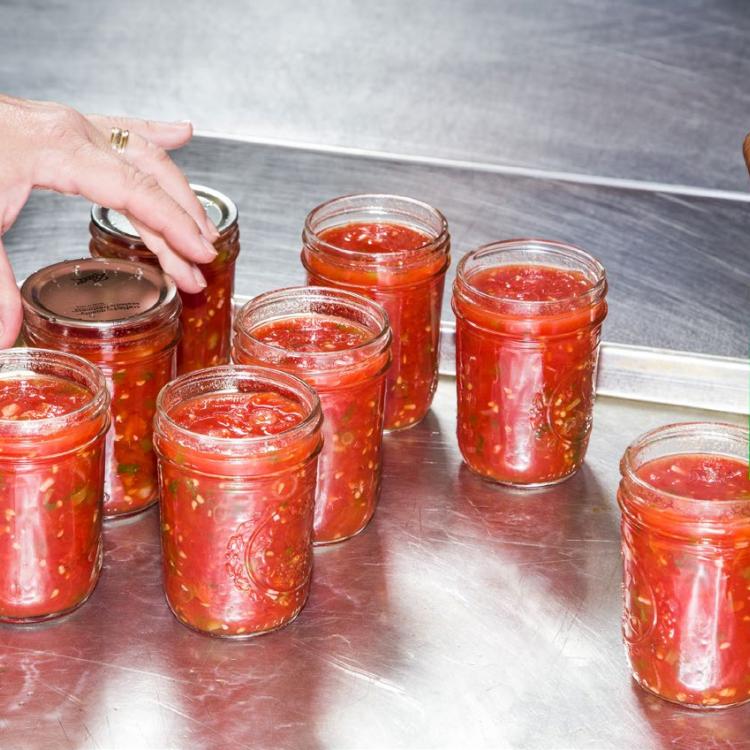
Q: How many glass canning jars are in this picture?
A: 8